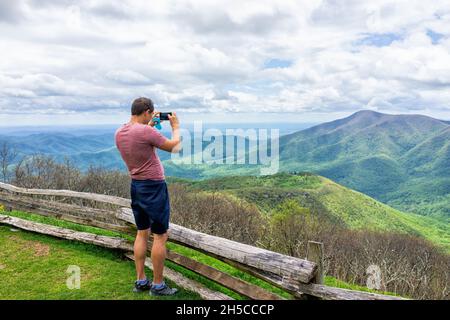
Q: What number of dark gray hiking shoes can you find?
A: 2